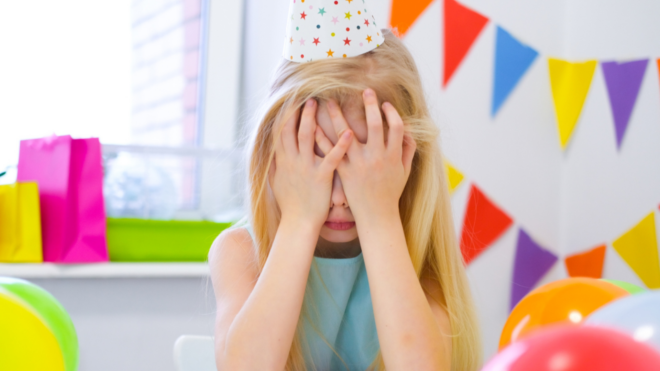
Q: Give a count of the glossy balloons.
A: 6